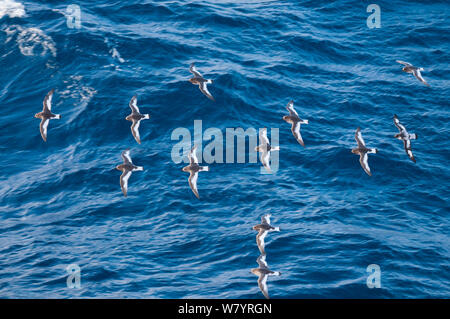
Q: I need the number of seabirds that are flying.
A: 12